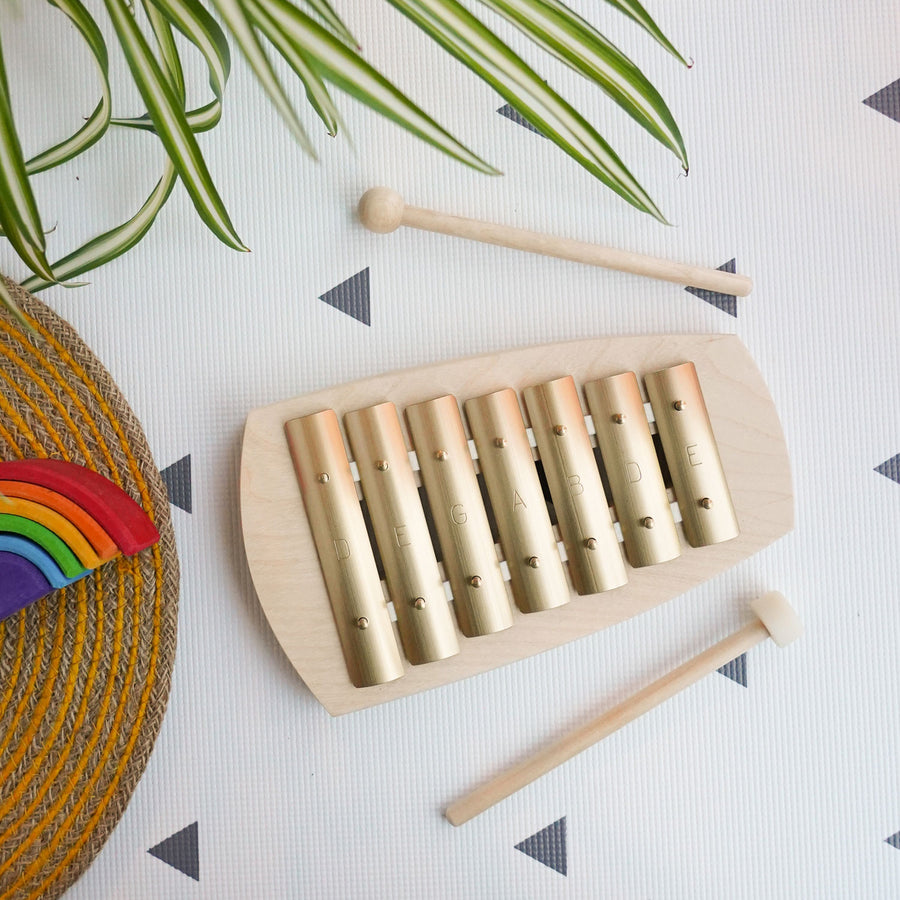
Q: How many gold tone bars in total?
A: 7